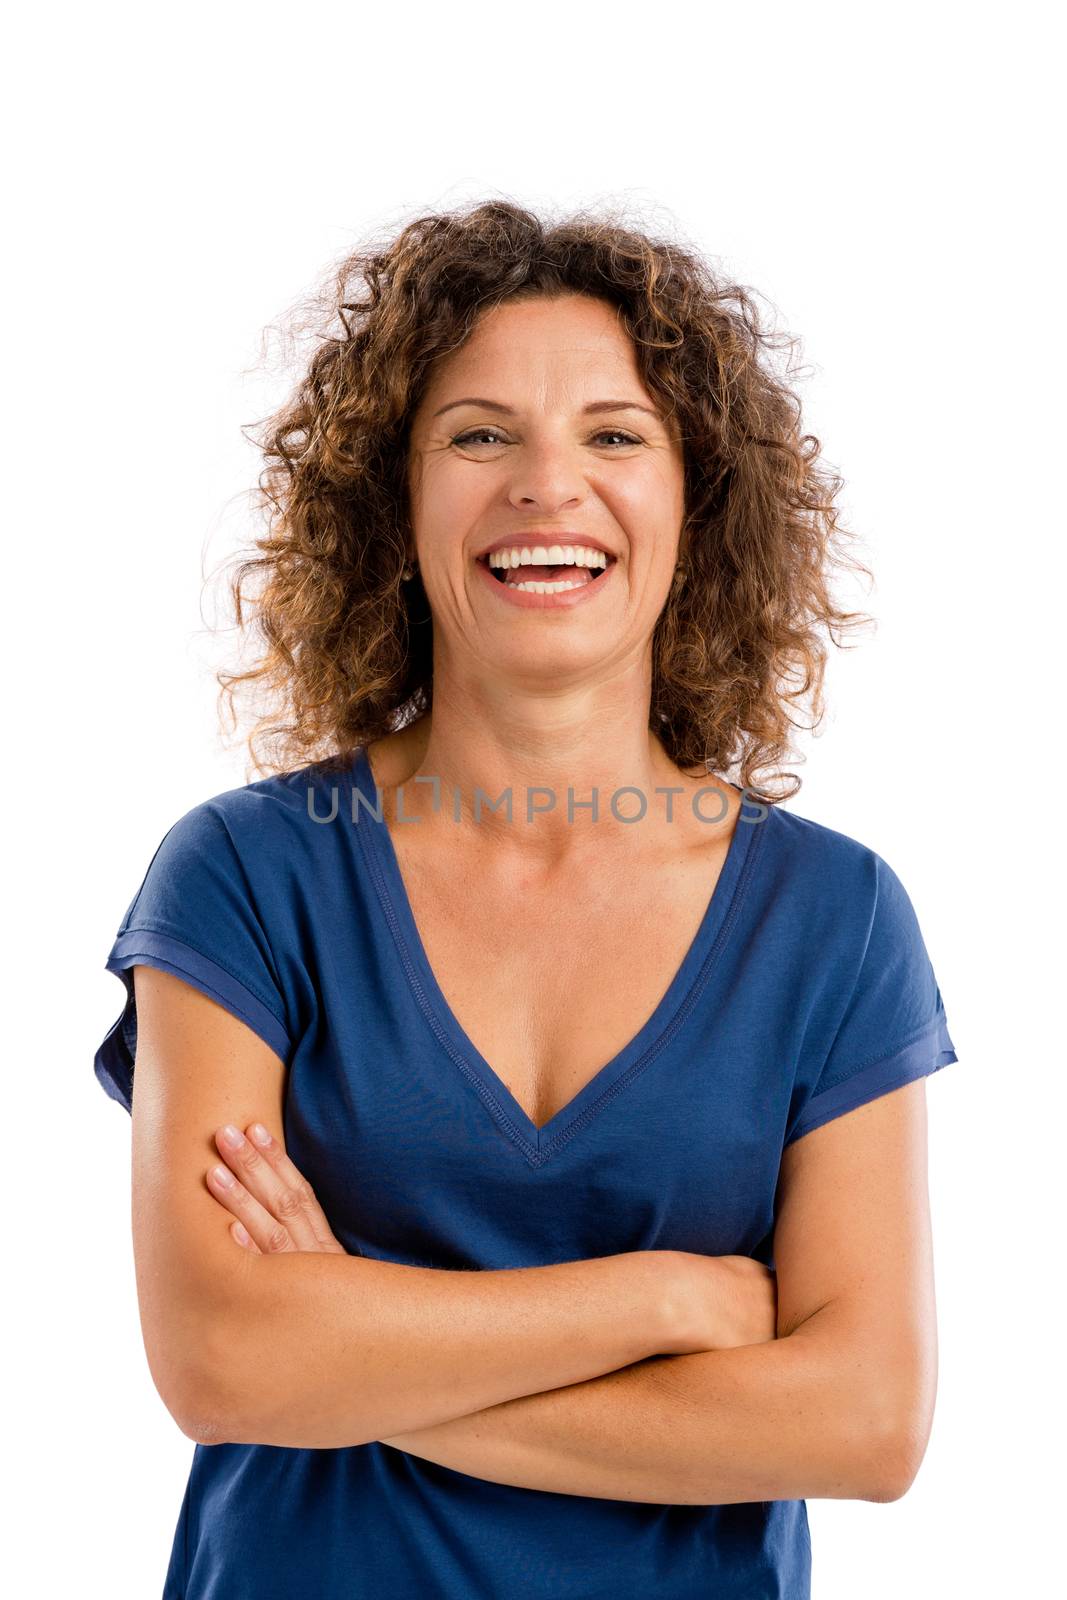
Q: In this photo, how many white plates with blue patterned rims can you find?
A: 0